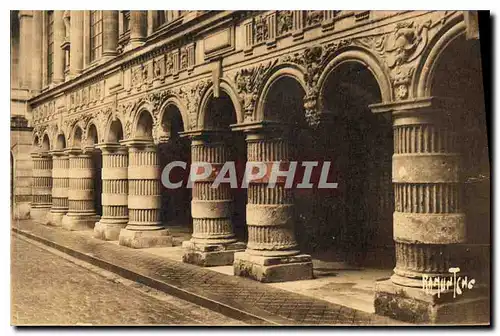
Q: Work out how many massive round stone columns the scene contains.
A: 8